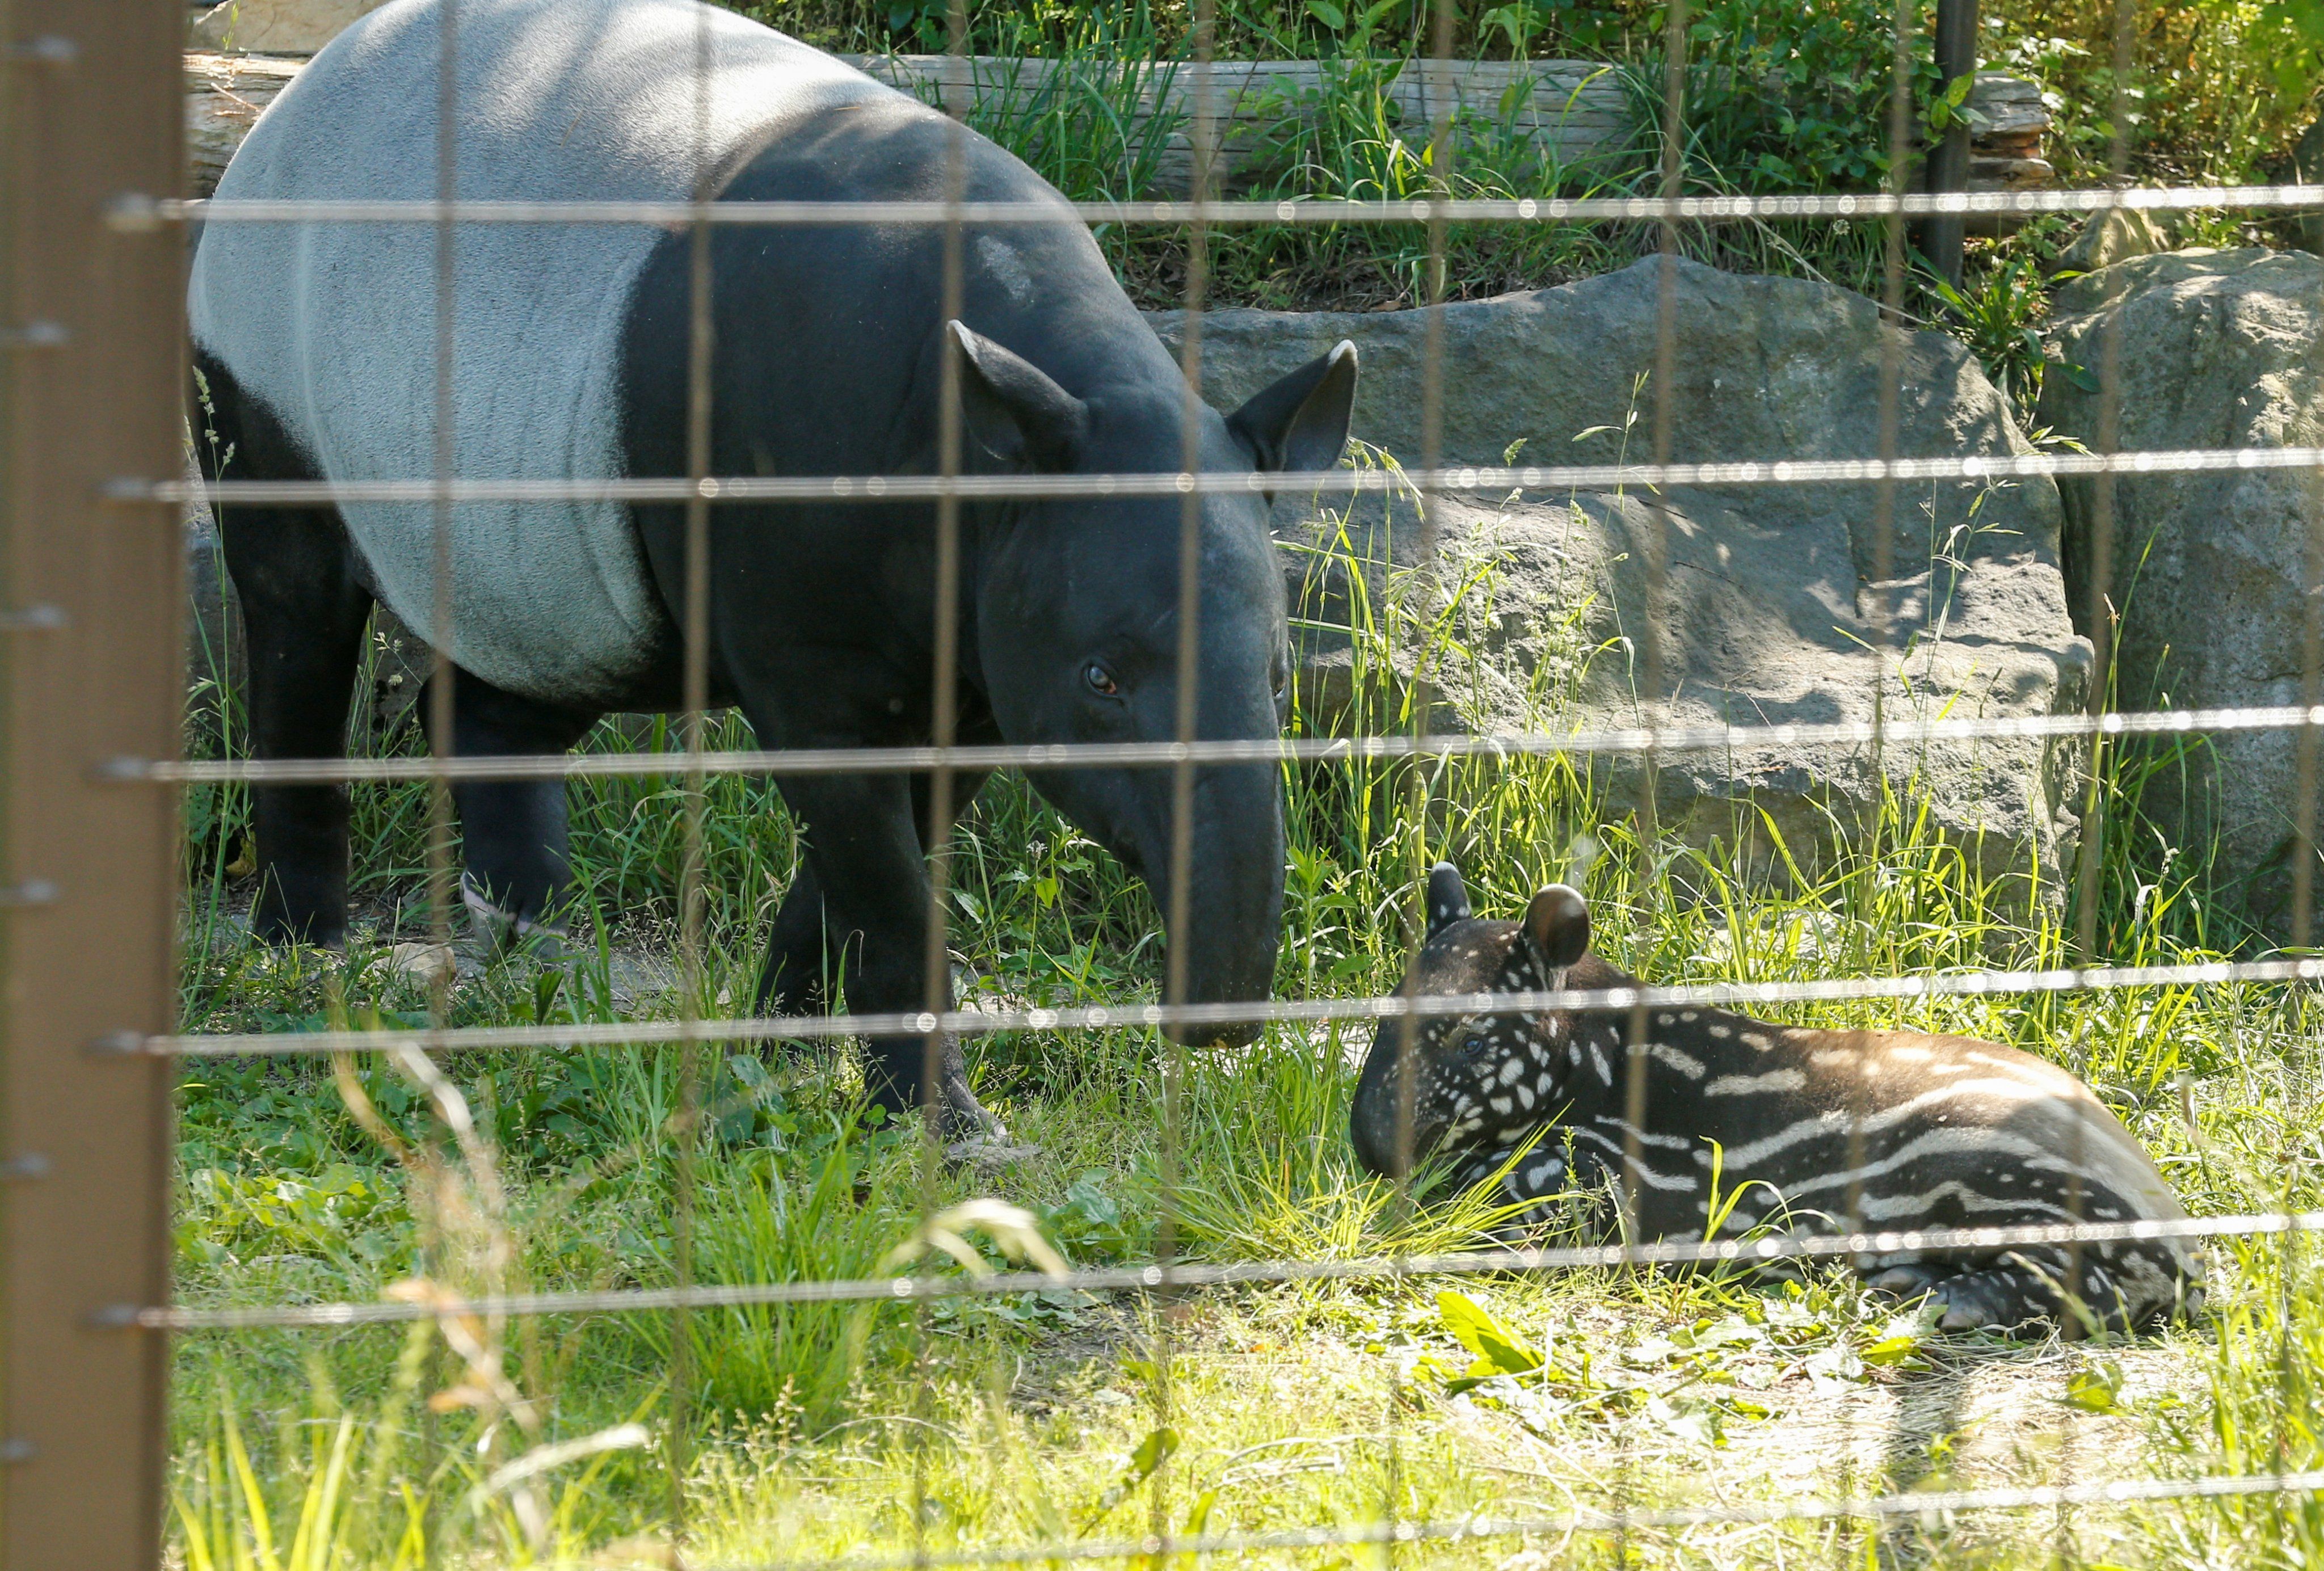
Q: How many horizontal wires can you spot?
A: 6